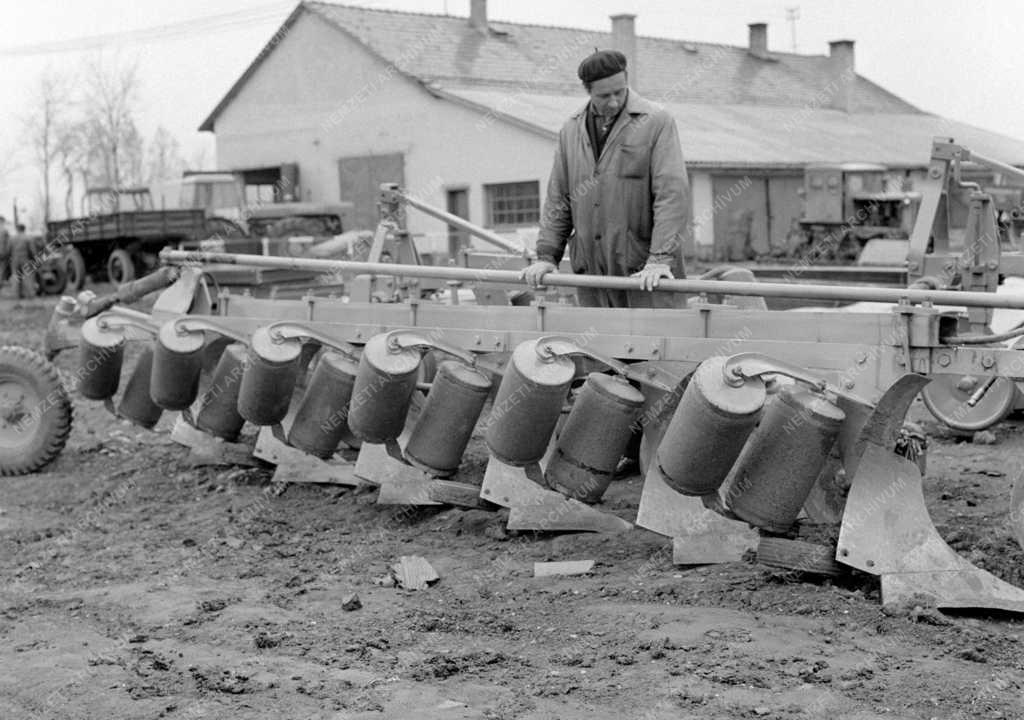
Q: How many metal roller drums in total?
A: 12